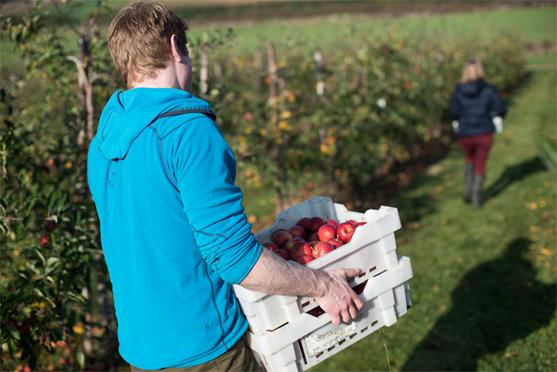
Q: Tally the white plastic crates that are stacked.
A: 2